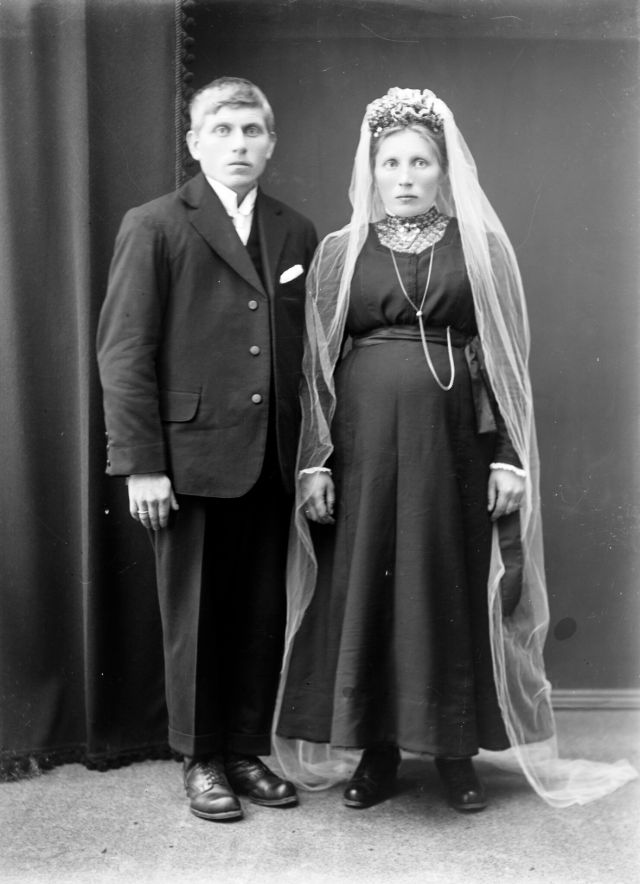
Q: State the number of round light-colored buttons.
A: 3